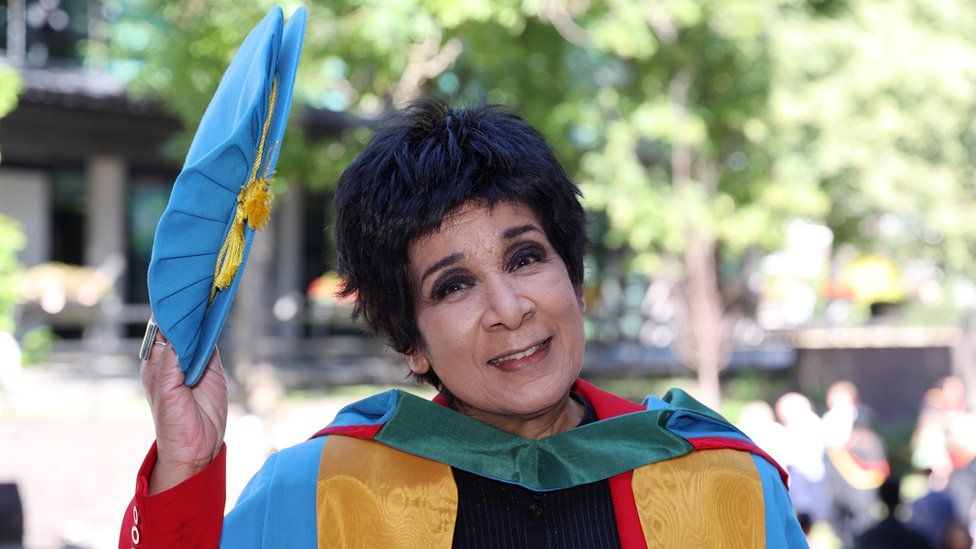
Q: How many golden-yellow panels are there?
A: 2